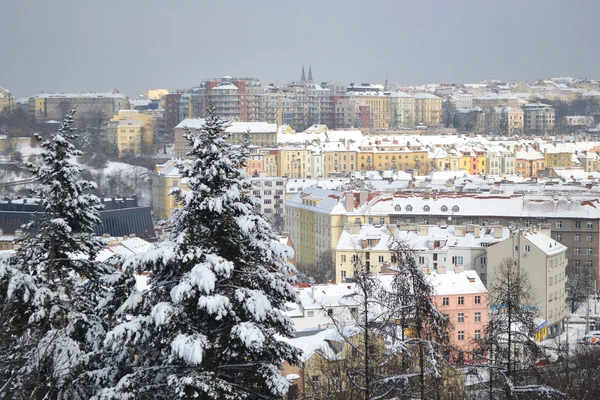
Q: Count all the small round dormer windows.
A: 5